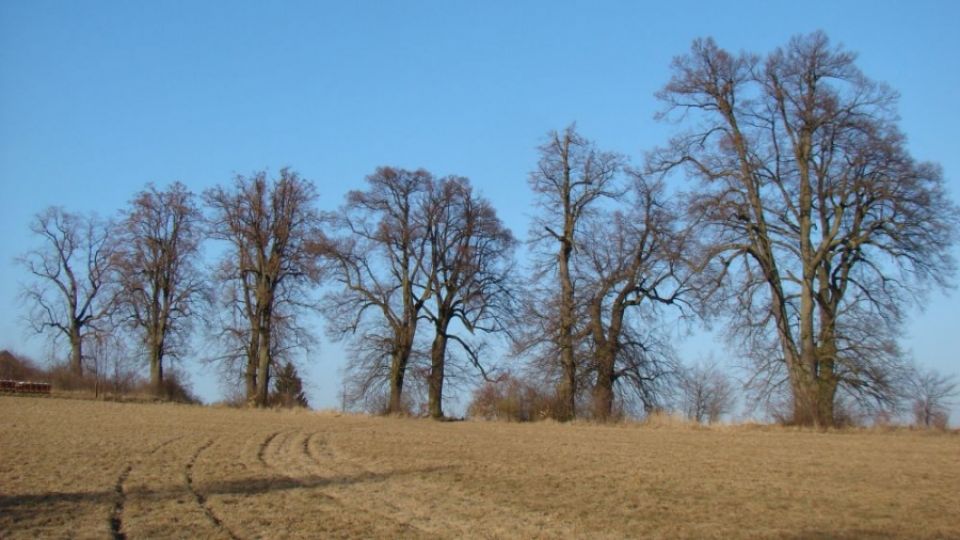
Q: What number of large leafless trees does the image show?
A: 8